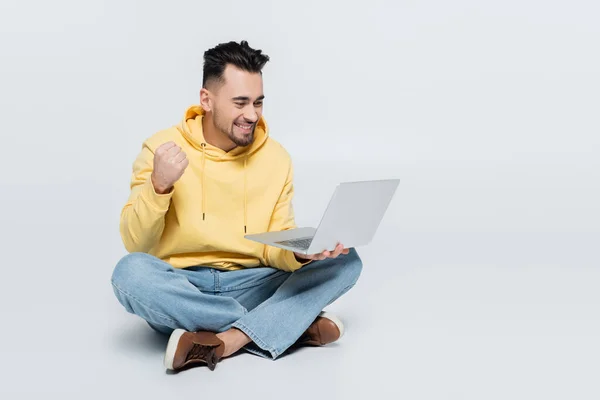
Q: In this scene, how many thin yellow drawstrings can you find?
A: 2